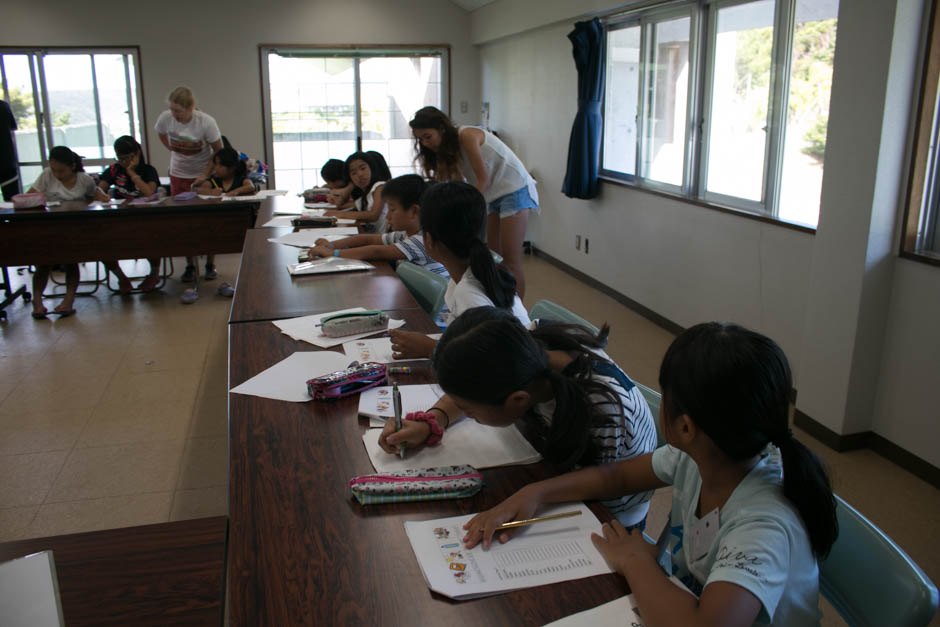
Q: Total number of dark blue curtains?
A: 1